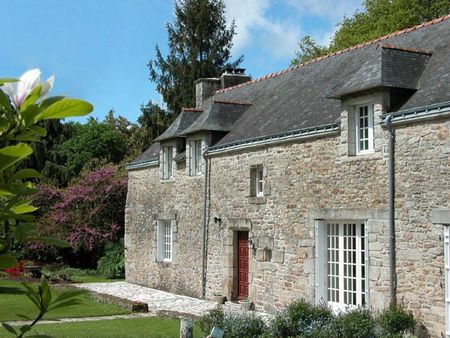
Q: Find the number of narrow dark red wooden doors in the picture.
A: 1